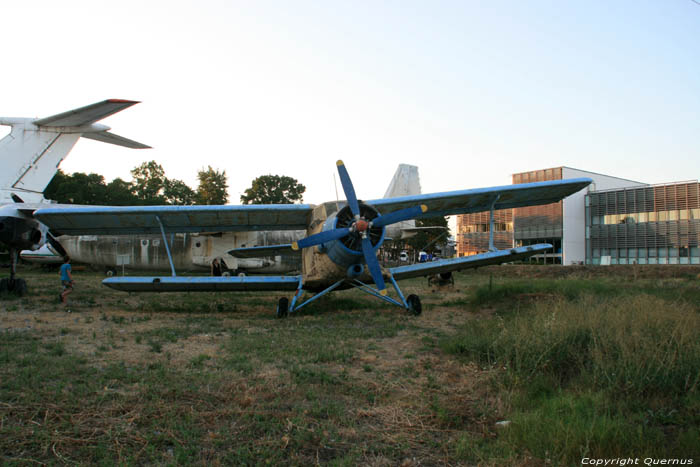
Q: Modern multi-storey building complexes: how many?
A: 1